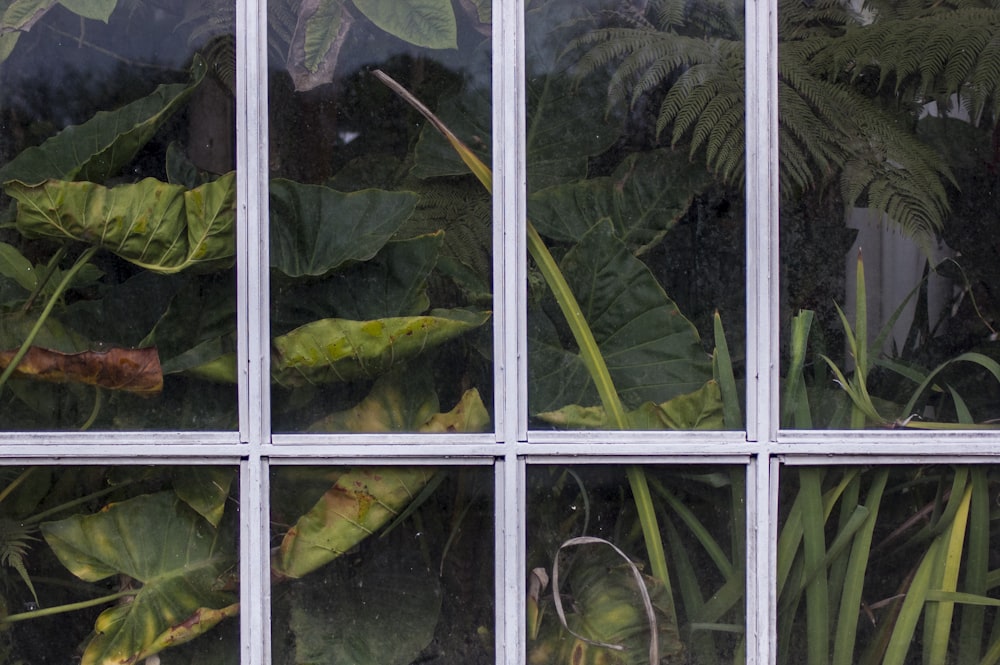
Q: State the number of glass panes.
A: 8